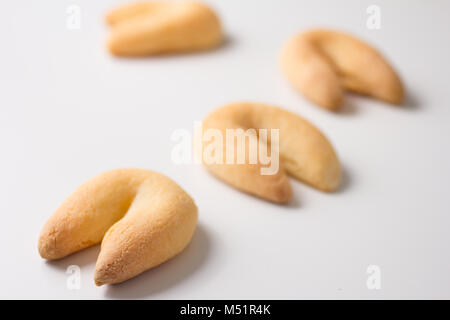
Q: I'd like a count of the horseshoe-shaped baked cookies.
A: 4